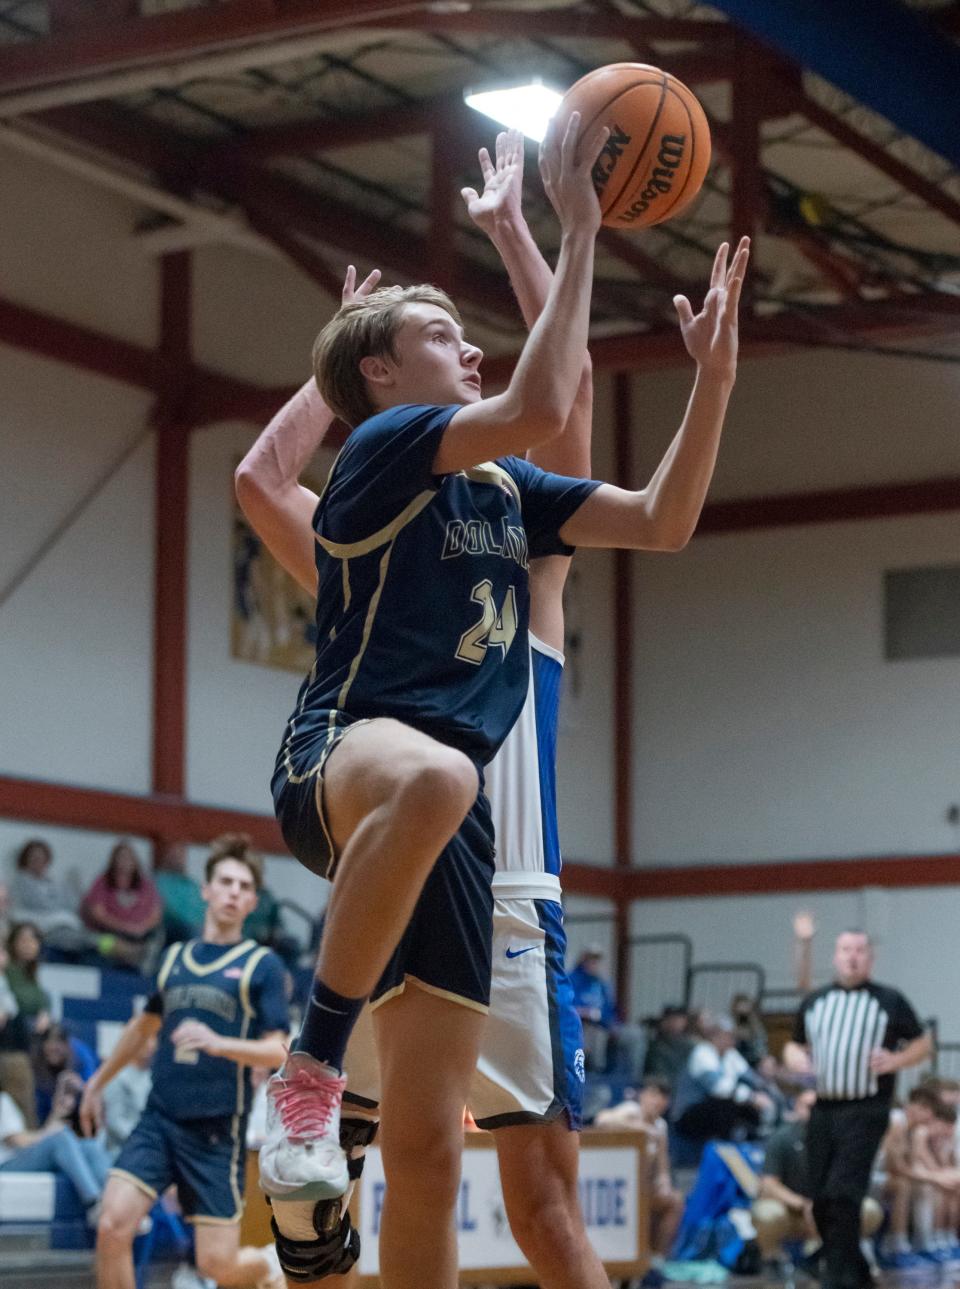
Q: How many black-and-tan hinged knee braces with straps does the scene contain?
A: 1